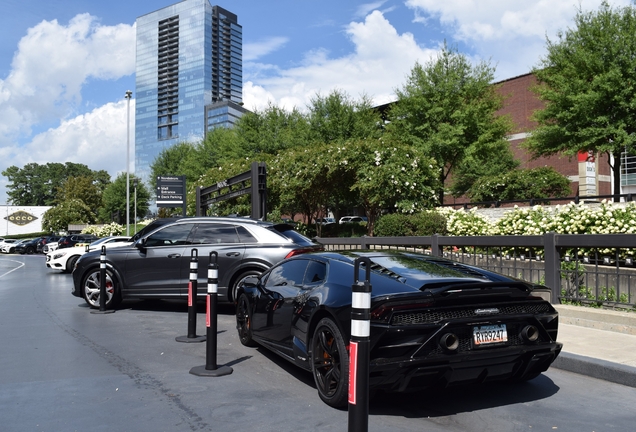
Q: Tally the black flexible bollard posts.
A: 4